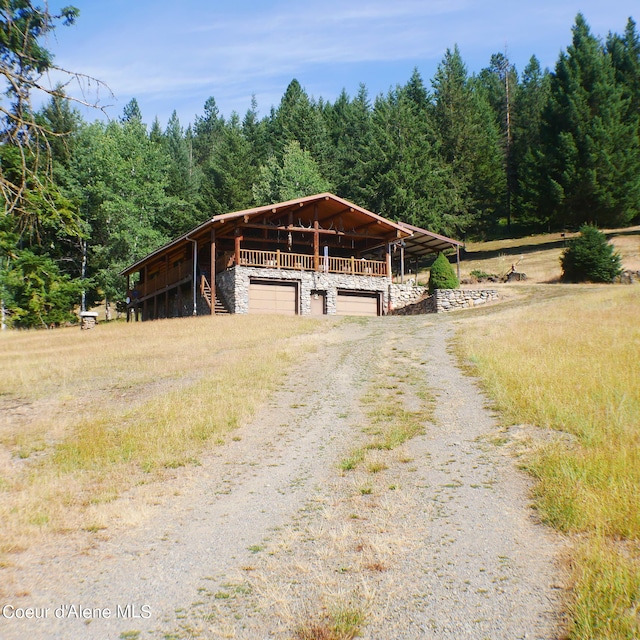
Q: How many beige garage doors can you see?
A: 2